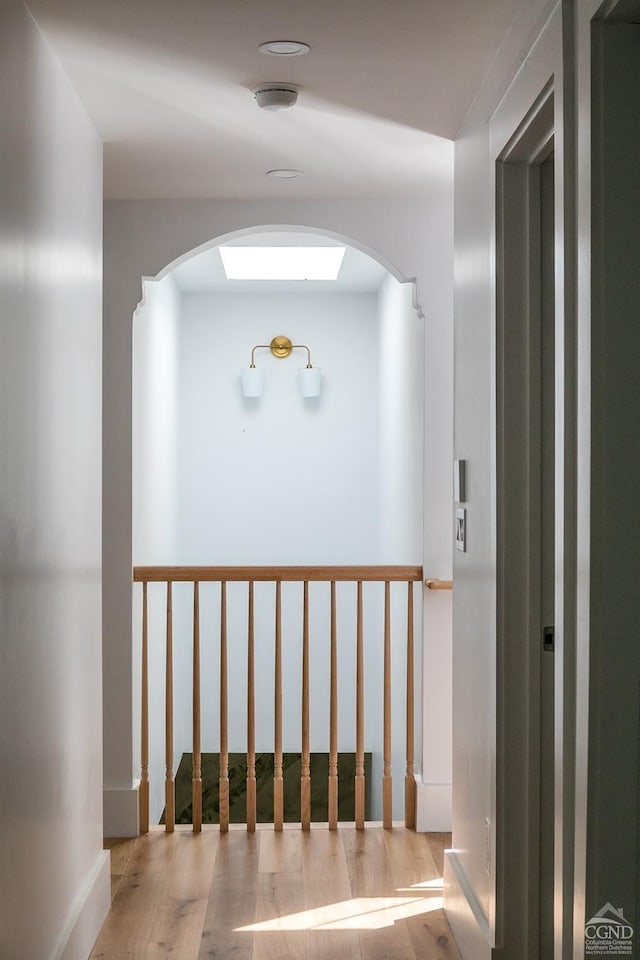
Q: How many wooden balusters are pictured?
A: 11